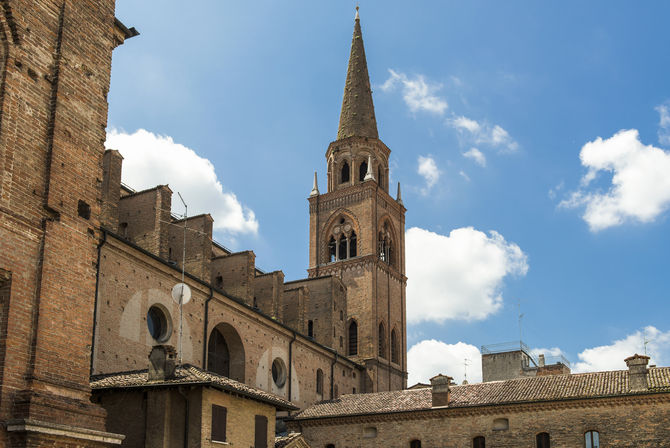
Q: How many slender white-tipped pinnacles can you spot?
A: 3